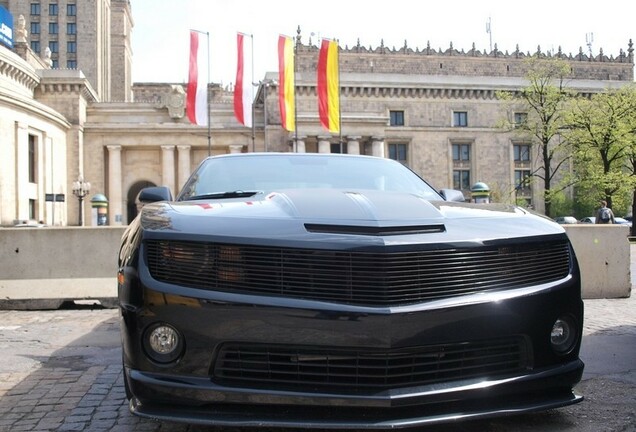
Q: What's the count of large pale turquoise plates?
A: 0